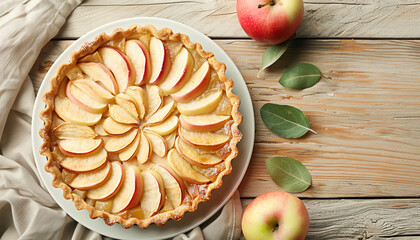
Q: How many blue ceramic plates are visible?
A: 0